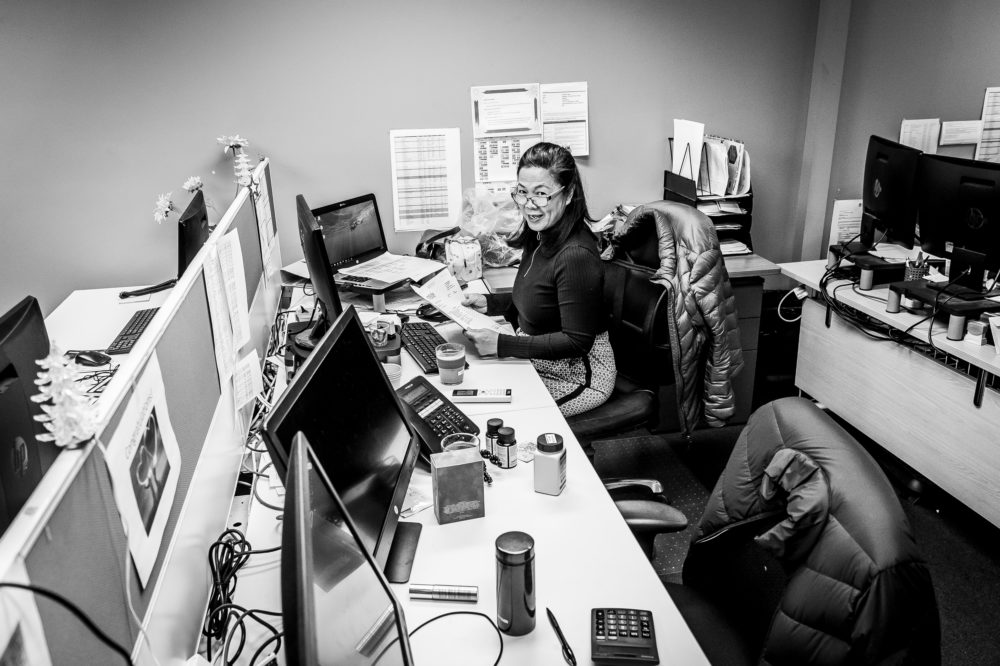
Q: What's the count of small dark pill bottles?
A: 2